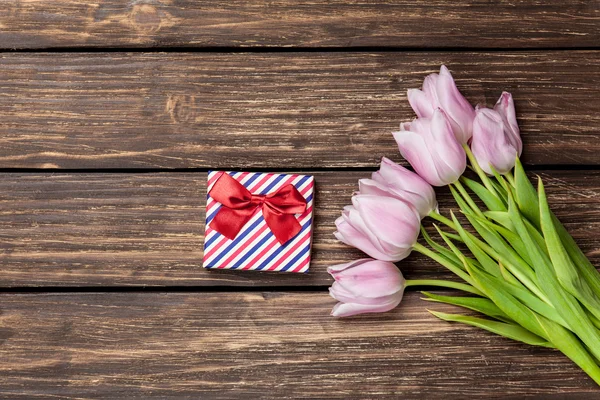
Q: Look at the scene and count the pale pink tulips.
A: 6